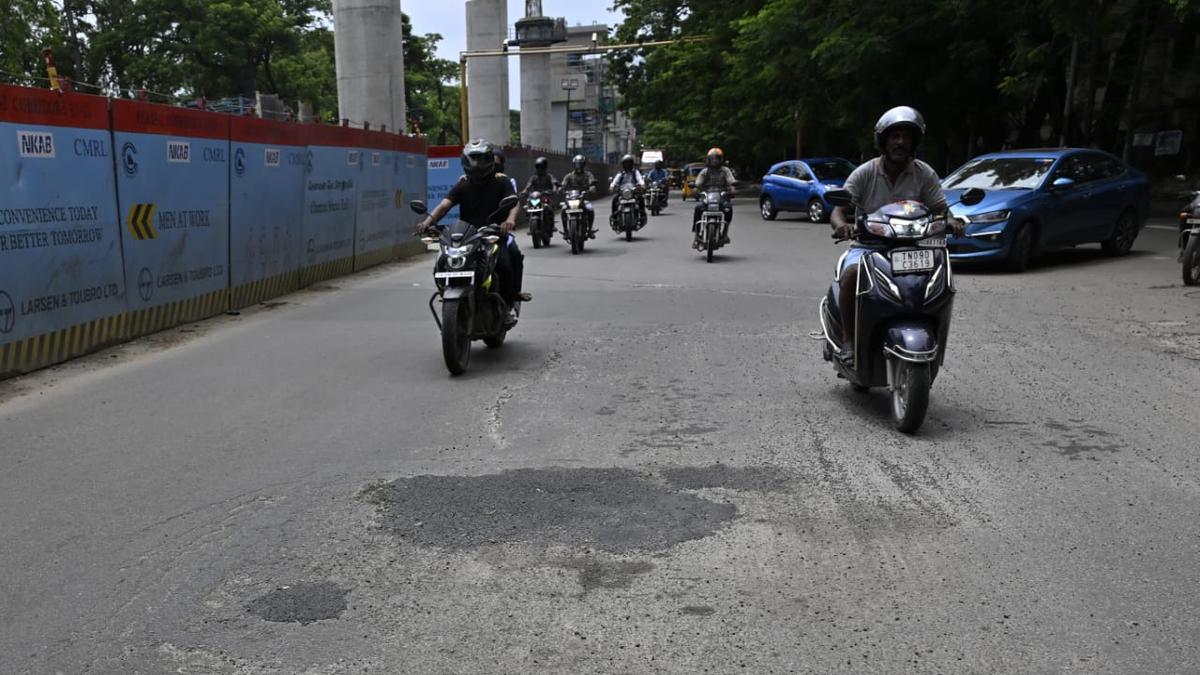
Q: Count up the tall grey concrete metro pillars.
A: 3